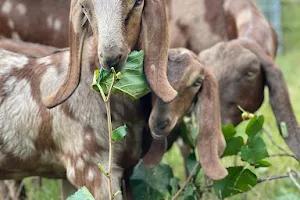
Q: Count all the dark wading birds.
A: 0